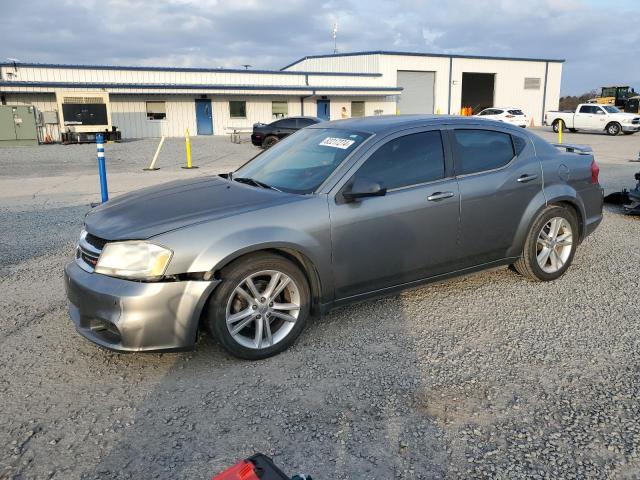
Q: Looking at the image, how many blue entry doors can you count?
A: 2